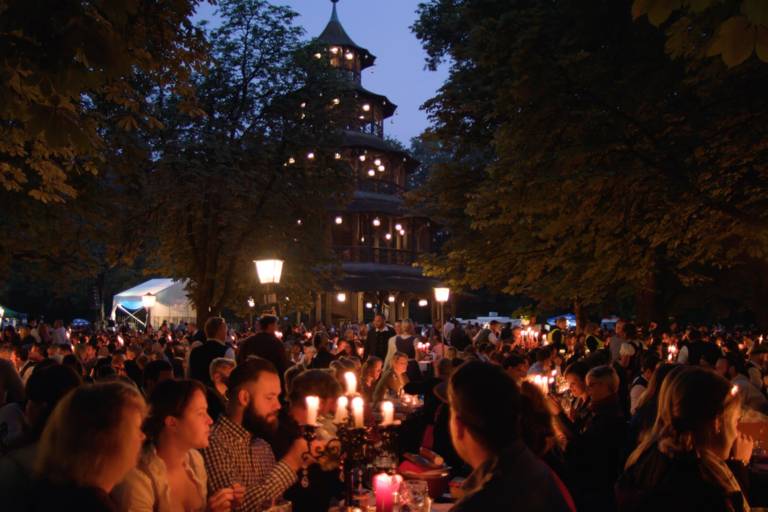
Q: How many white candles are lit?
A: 5